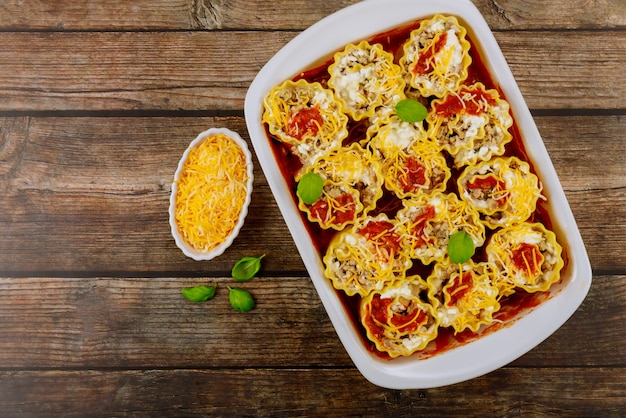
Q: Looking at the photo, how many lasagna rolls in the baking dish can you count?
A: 12